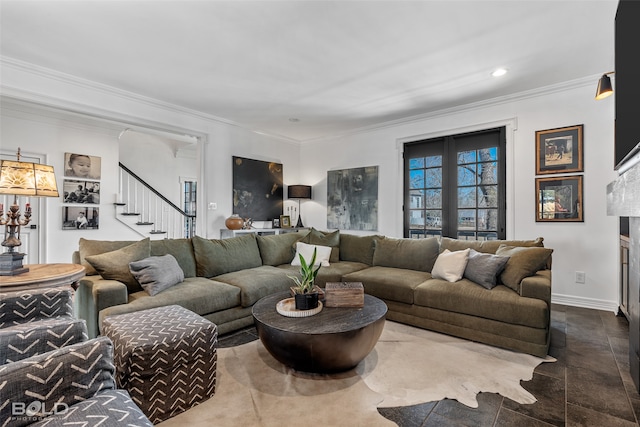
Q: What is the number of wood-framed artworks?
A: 2